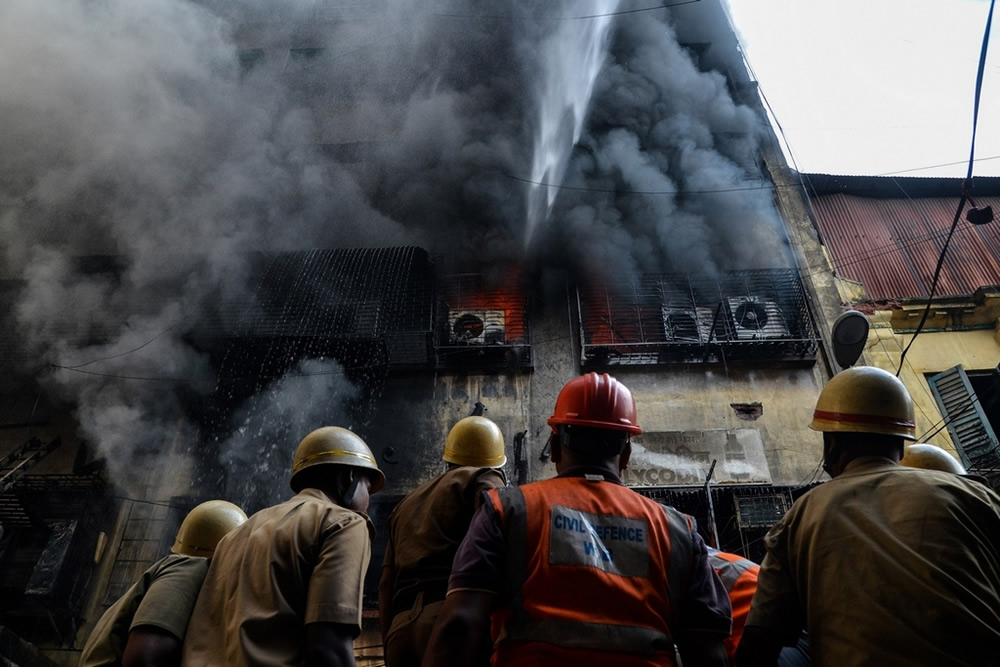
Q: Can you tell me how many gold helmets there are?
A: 5